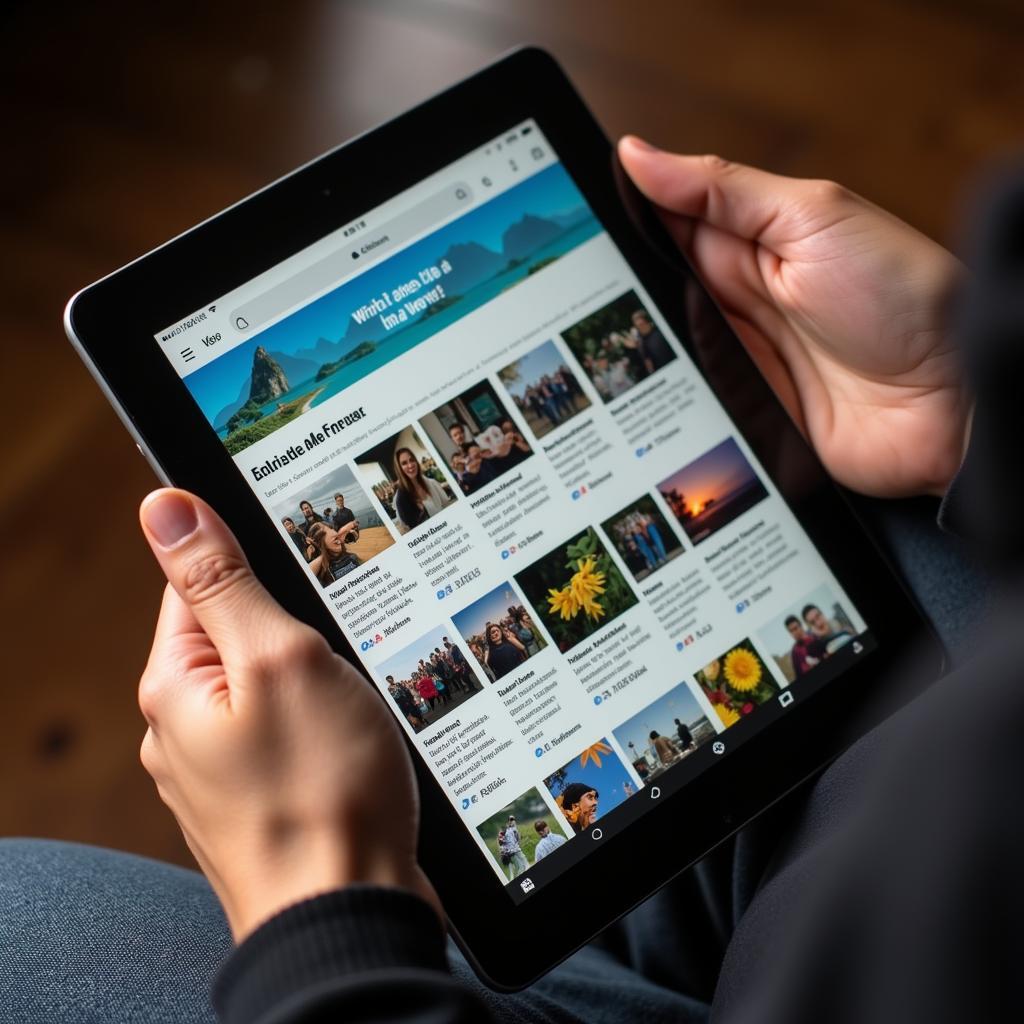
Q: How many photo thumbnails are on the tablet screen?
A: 15